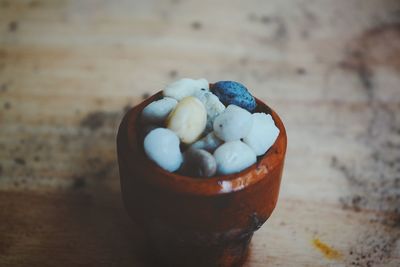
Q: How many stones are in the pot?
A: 11